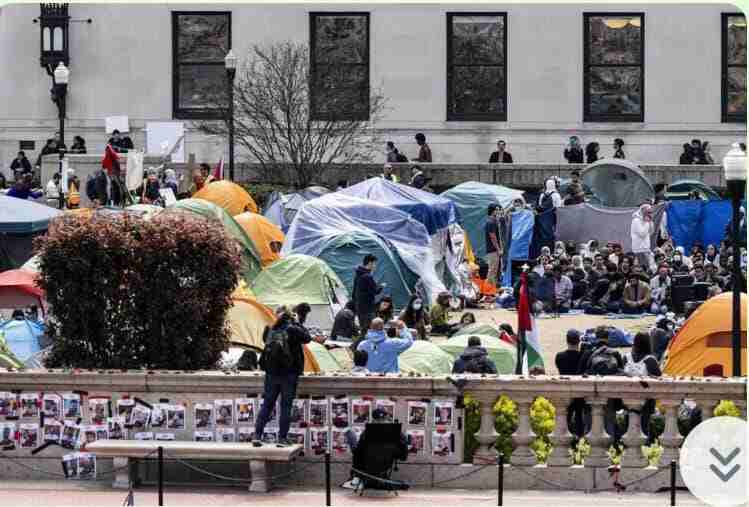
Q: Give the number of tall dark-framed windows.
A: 5